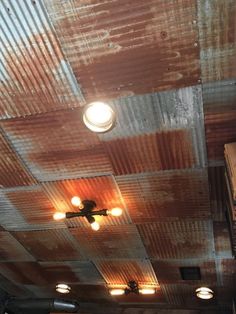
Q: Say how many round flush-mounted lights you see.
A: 3